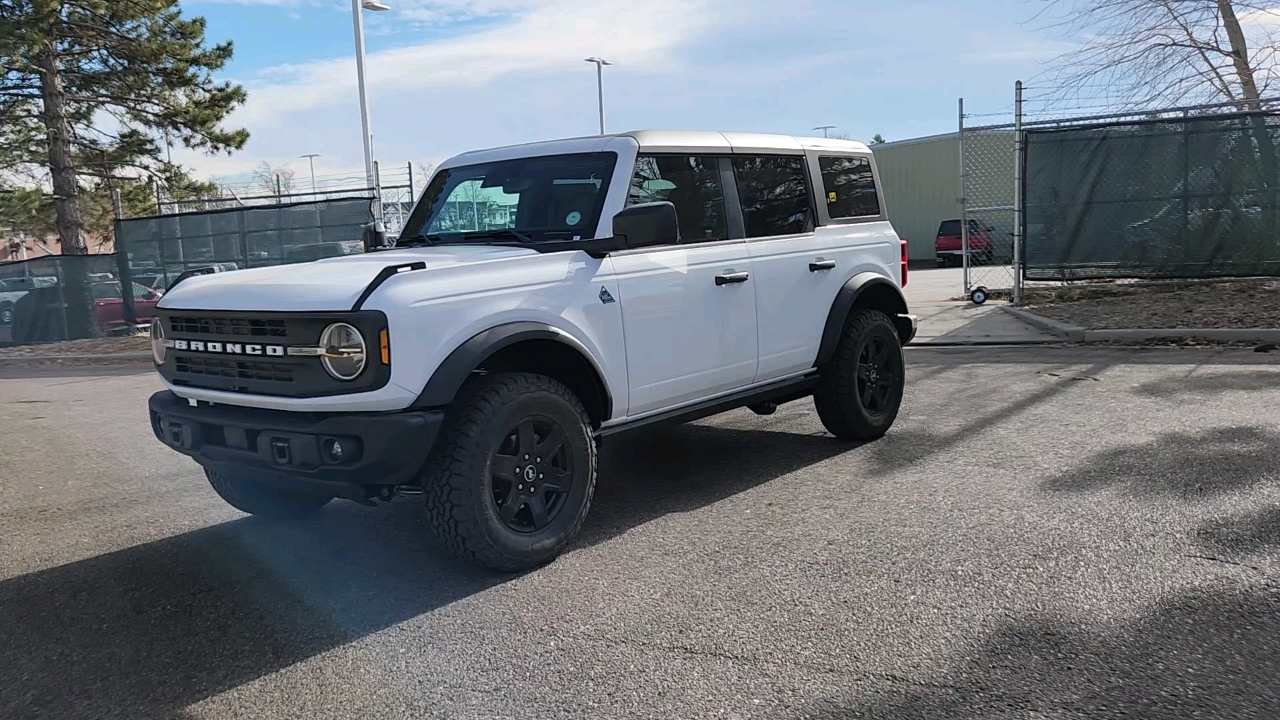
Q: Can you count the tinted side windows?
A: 3